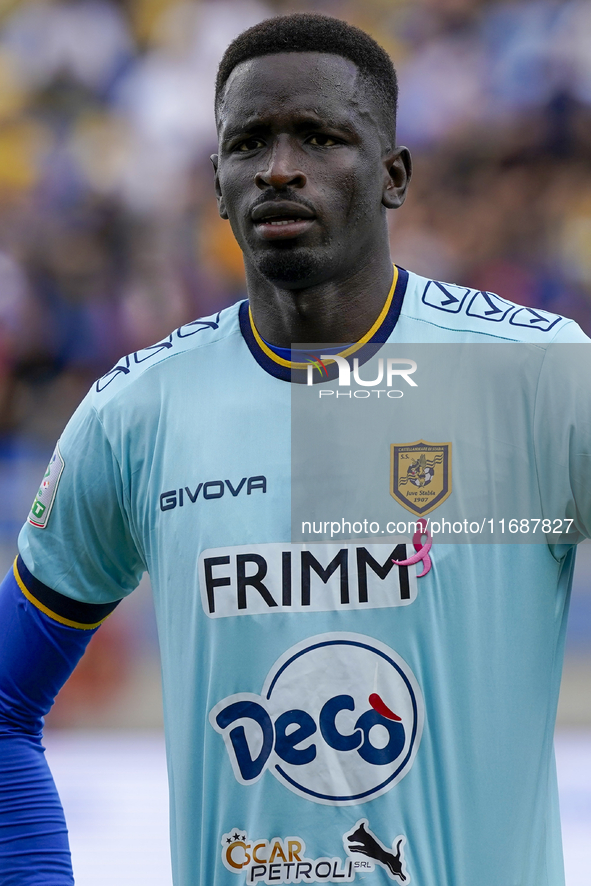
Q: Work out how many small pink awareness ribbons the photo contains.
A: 1